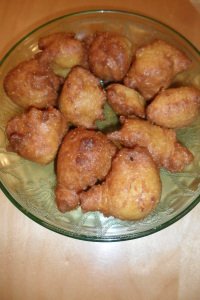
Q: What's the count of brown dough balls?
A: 11